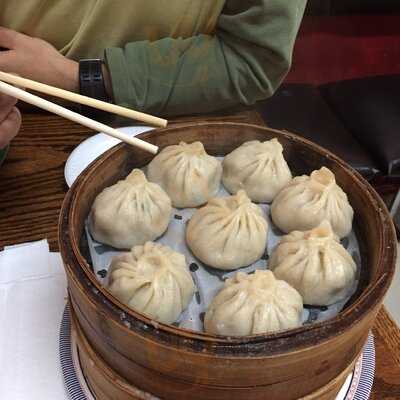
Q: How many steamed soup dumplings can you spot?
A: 8